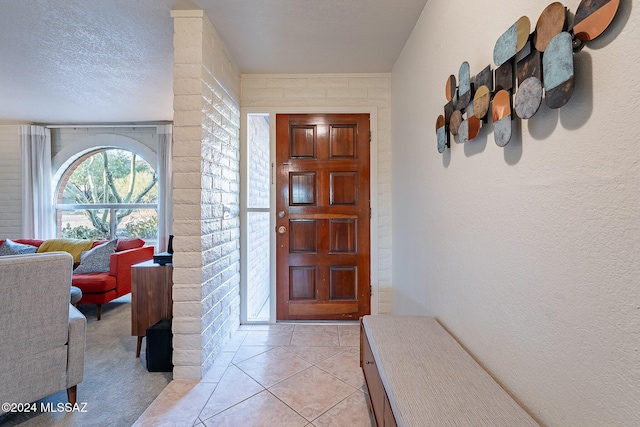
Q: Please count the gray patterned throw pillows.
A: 2